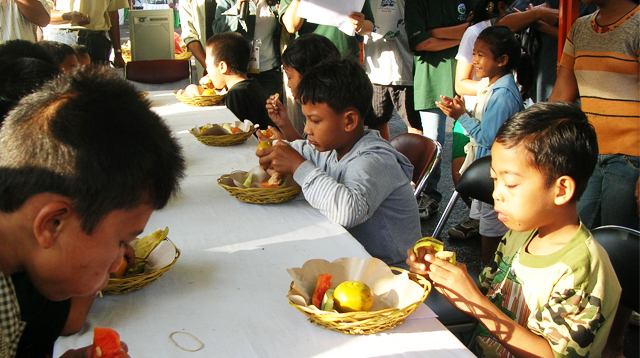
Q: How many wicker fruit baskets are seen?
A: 5